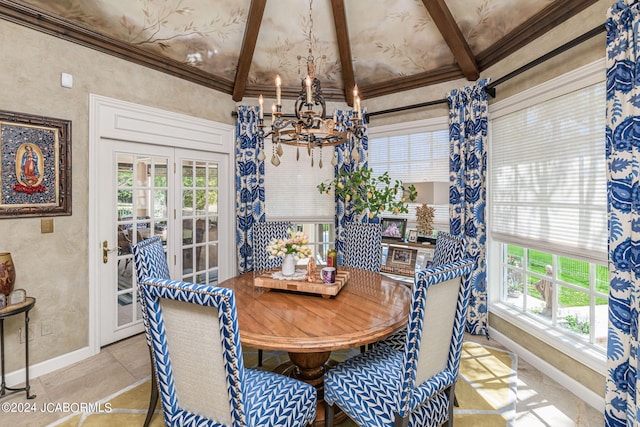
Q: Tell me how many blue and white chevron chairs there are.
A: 6